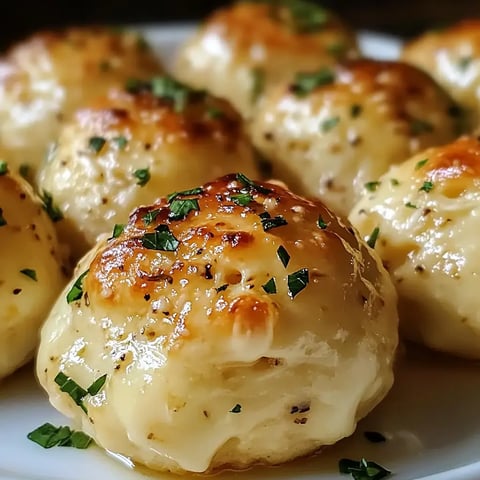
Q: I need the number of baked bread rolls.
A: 8